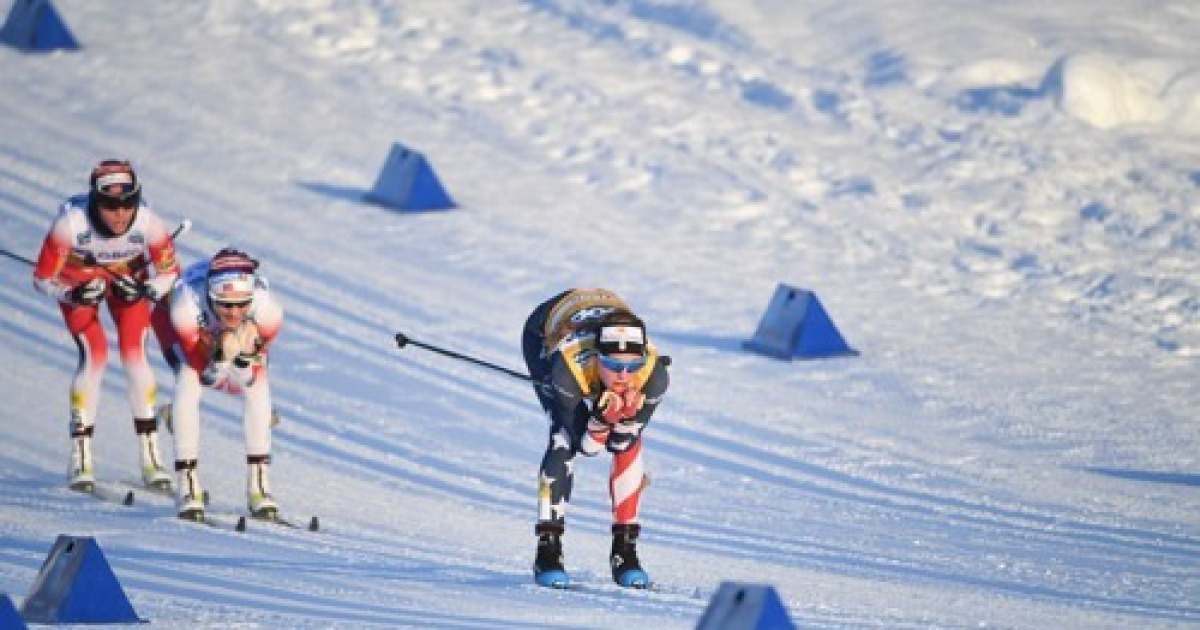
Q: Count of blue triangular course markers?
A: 6